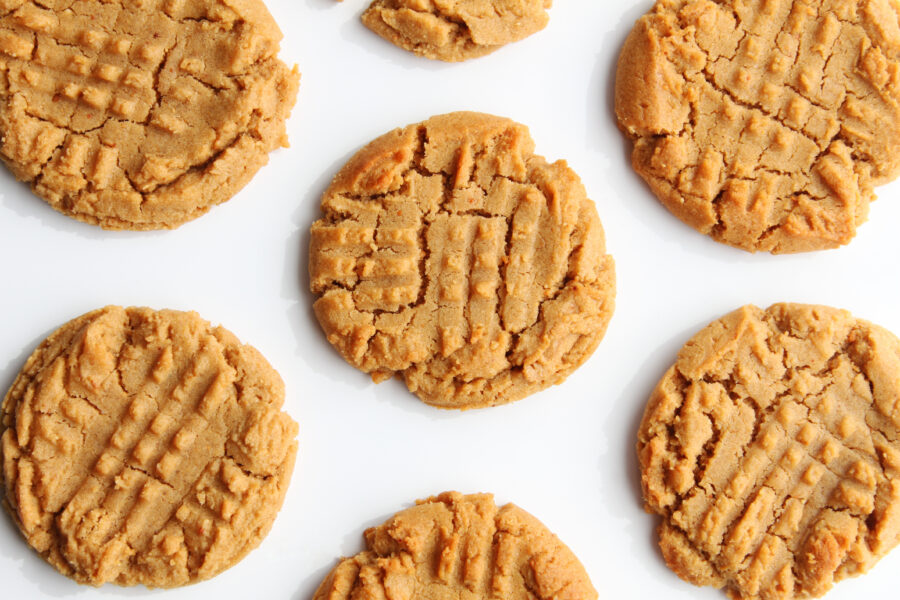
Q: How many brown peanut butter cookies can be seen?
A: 7